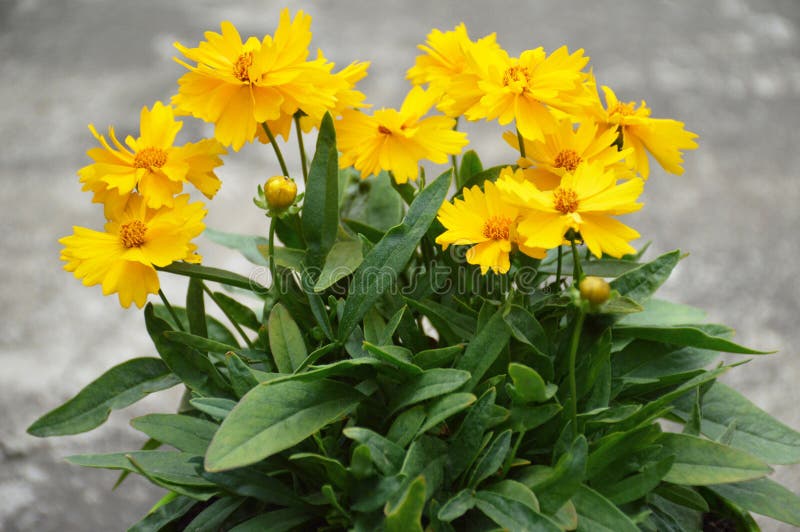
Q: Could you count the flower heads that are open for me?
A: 11